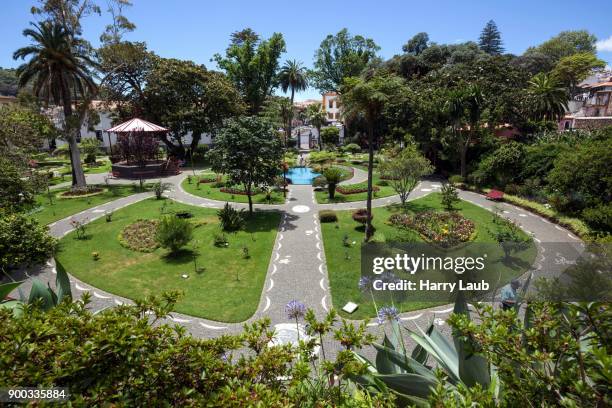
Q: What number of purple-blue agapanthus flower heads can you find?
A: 4